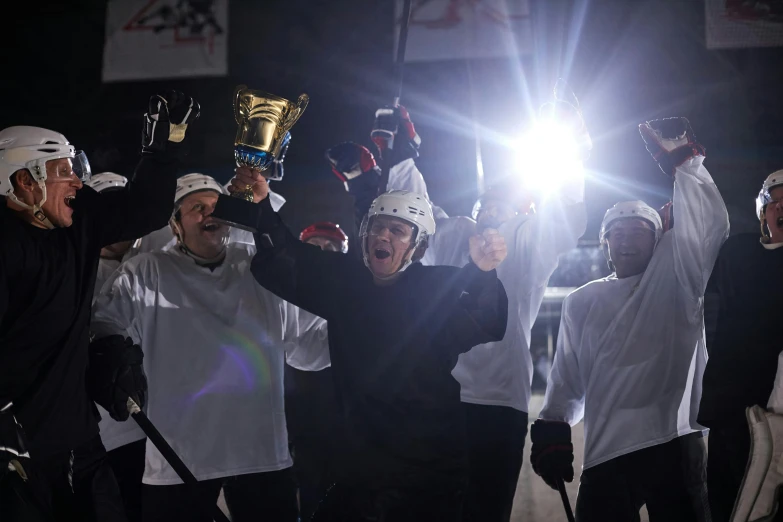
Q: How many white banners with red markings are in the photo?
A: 3